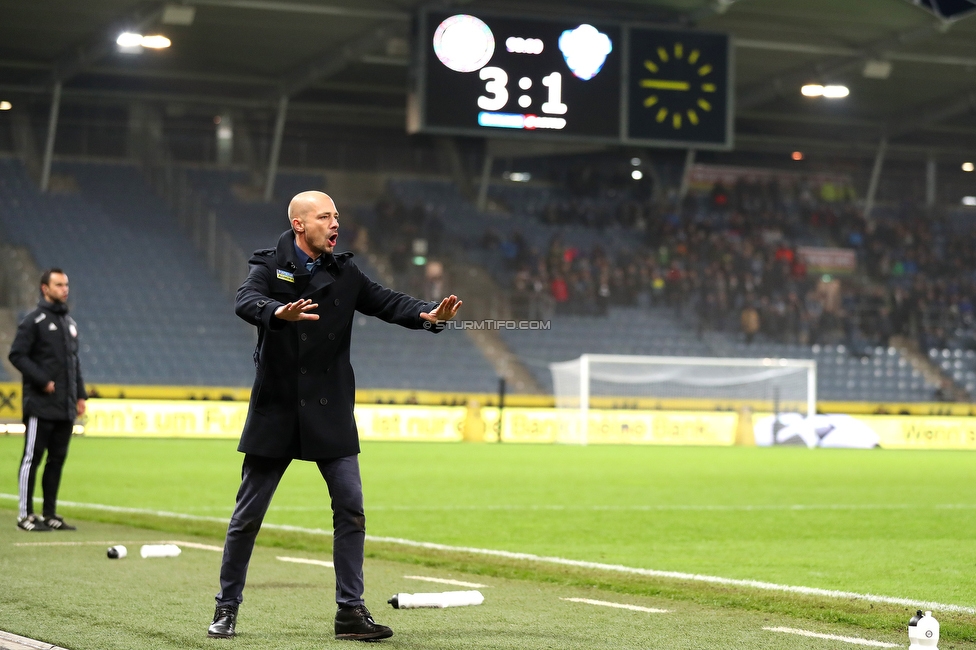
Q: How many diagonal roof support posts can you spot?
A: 5